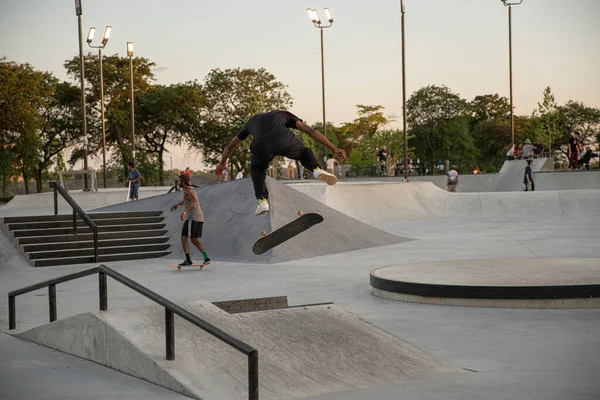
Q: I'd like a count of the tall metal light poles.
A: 6